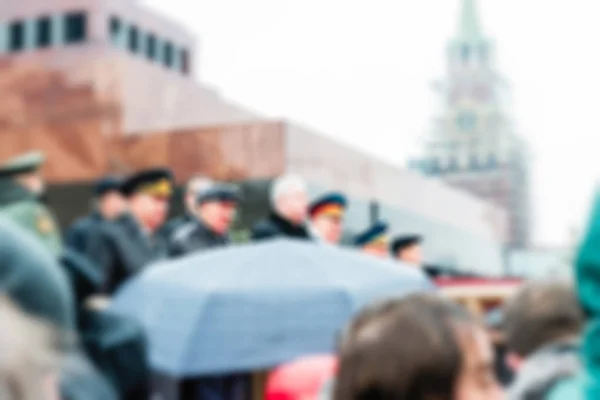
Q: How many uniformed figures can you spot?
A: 7